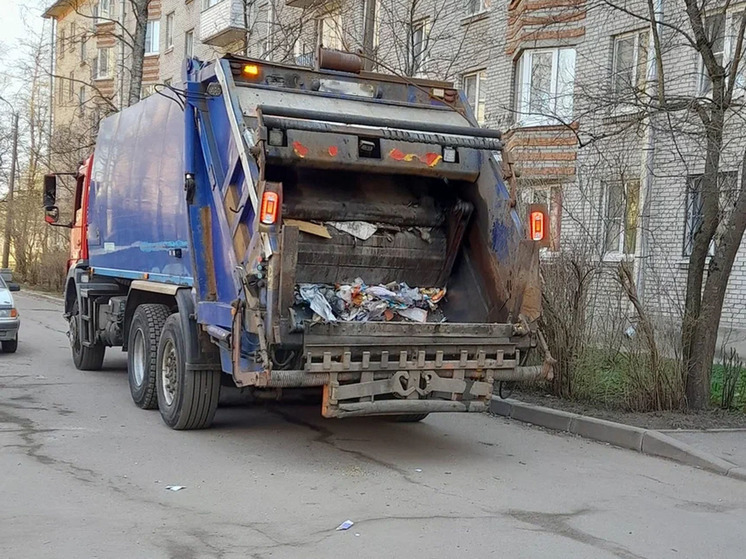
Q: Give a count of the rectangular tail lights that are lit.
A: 2